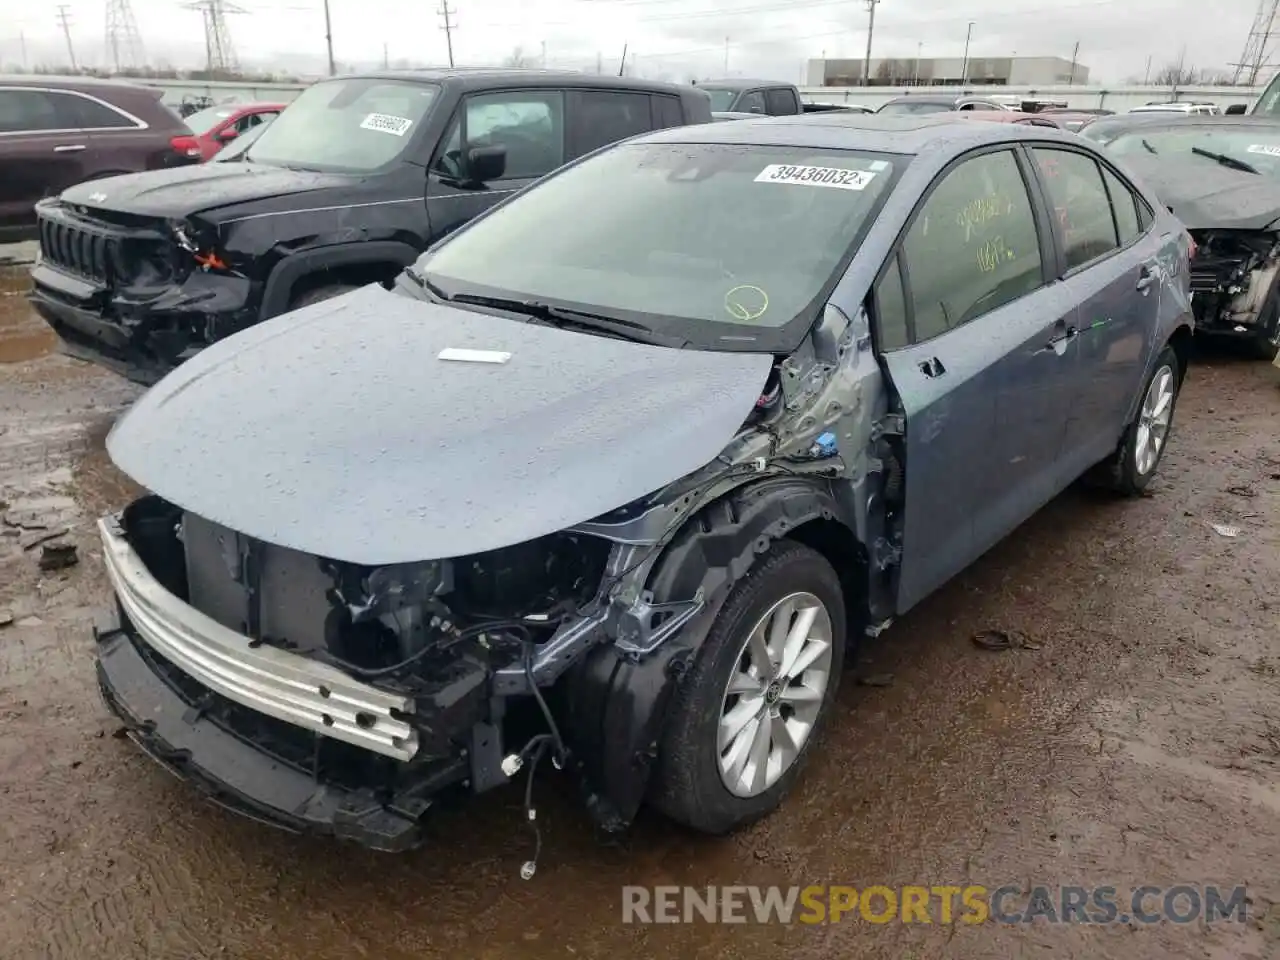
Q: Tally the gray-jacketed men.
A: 0